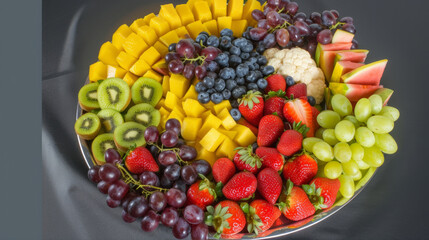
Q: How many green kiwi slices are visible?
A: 8